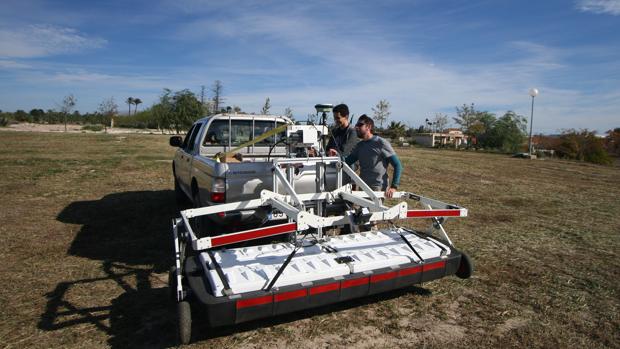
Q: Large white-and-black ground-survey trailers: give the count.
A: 1